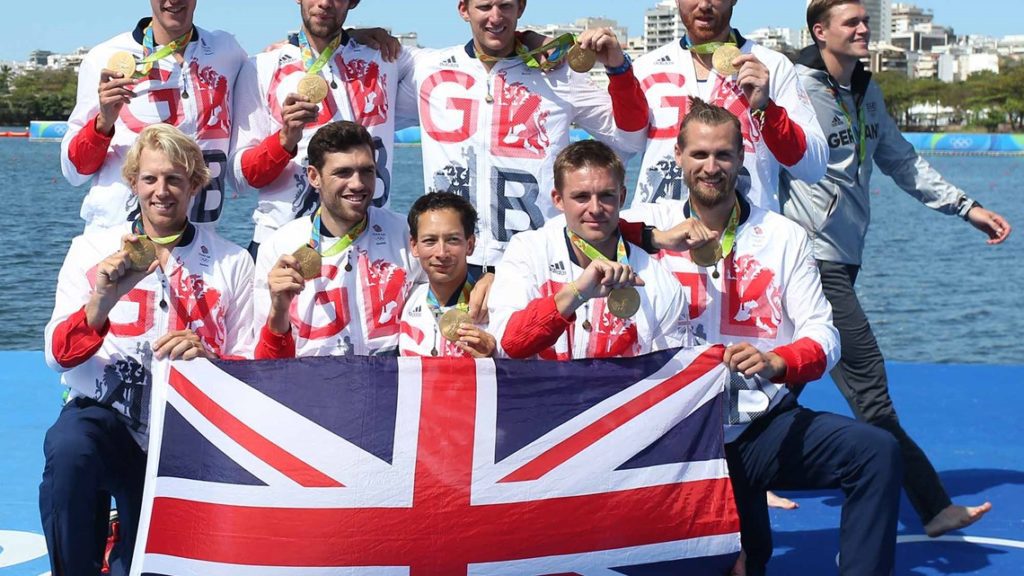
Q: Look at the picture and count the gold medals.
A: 9